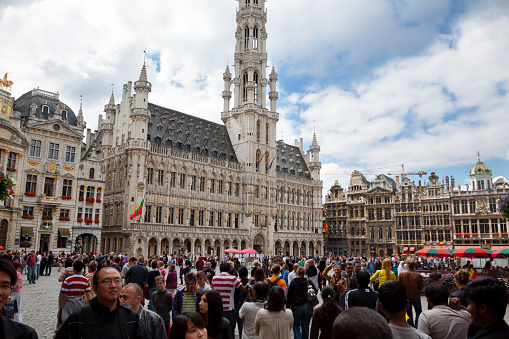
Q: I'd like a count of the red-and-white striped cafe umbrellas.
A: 0